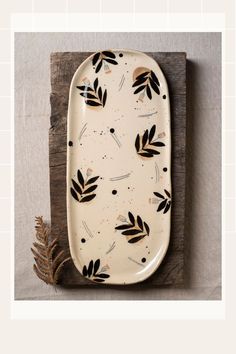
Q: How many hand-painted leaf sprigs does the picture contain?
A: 8